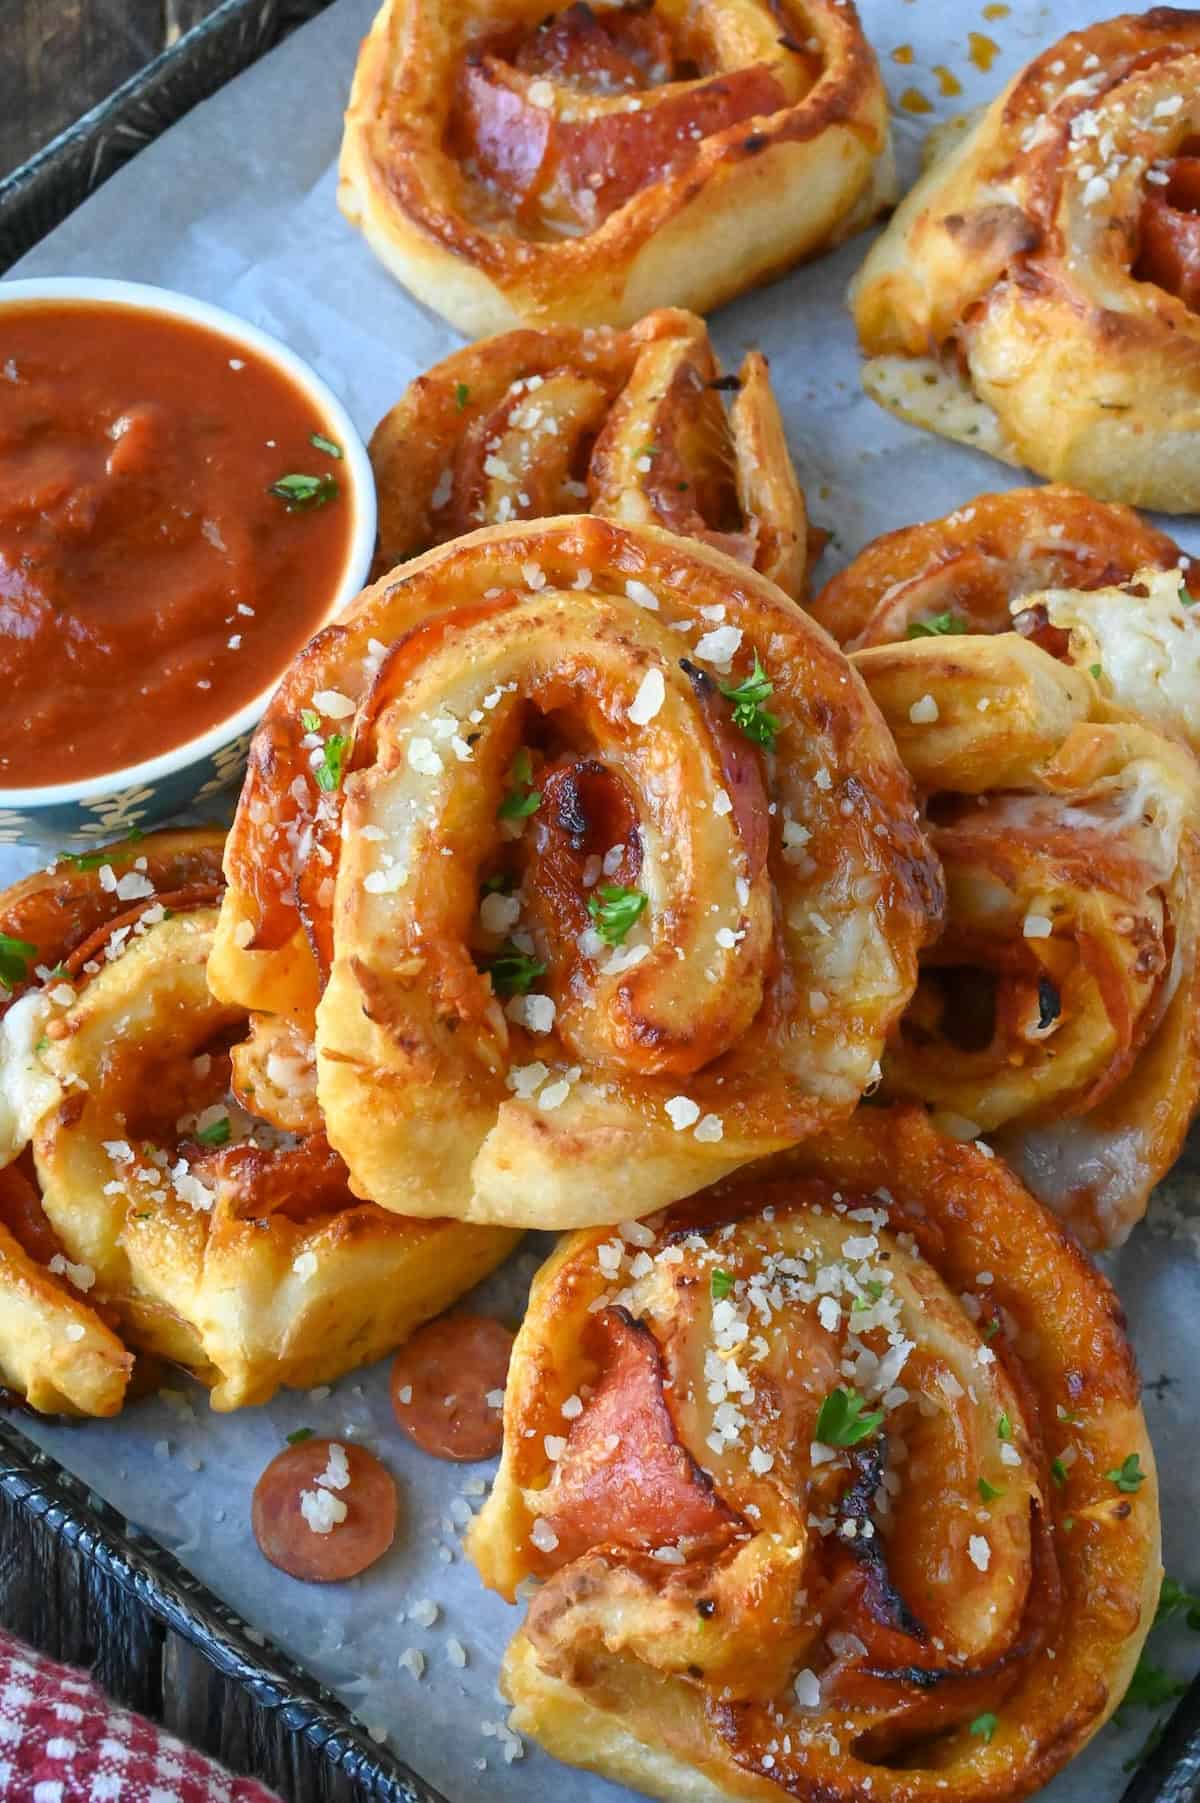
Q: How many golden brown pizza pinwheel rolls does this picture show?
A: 8